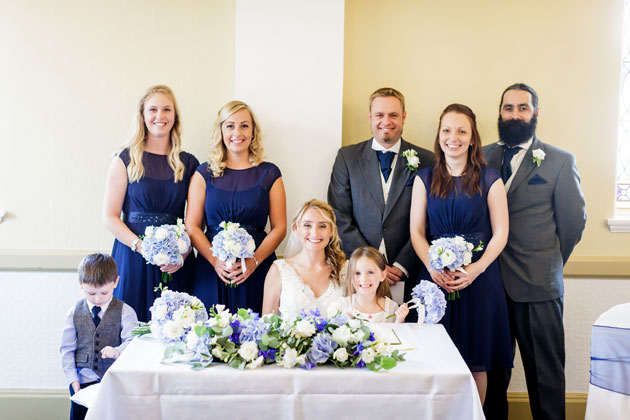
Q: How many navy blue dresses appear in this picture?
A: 3